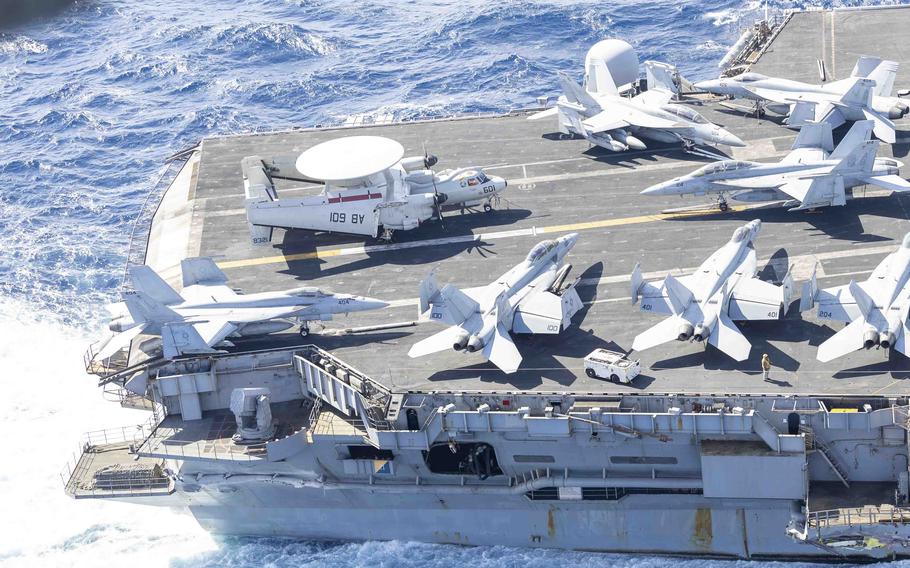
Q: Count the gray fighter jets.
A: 7